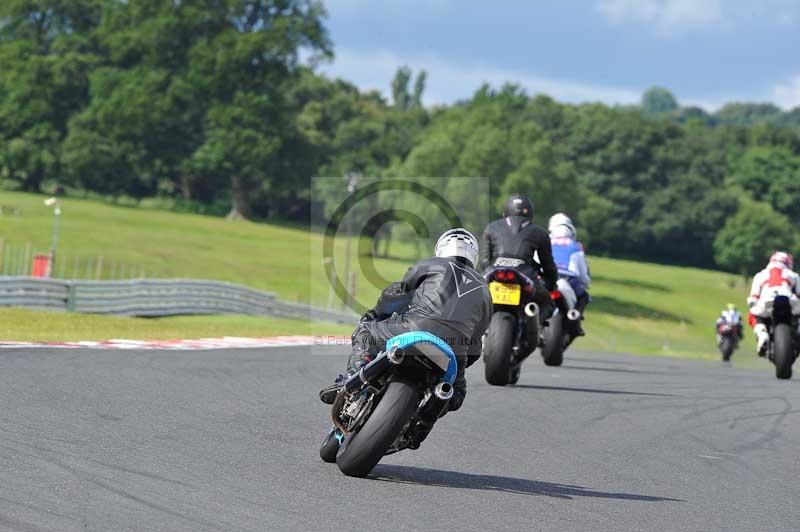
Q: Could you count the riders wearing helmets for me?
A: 5